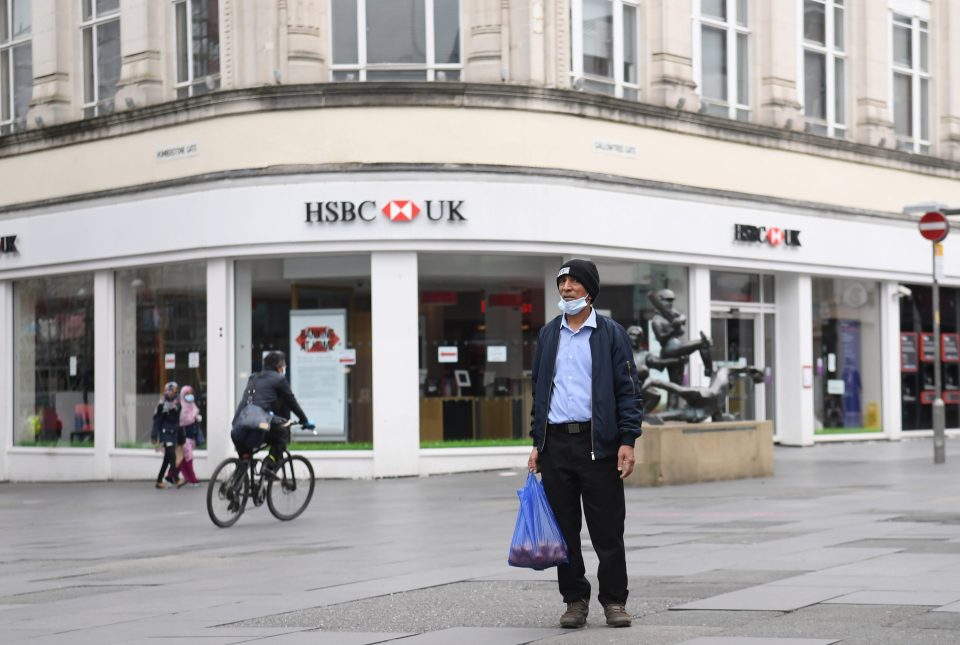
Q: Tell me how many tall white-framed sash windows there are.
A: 8